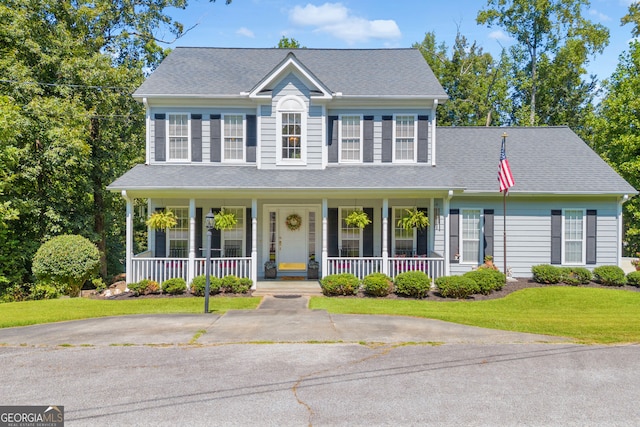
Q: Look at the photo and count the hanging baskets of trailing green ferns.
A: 4